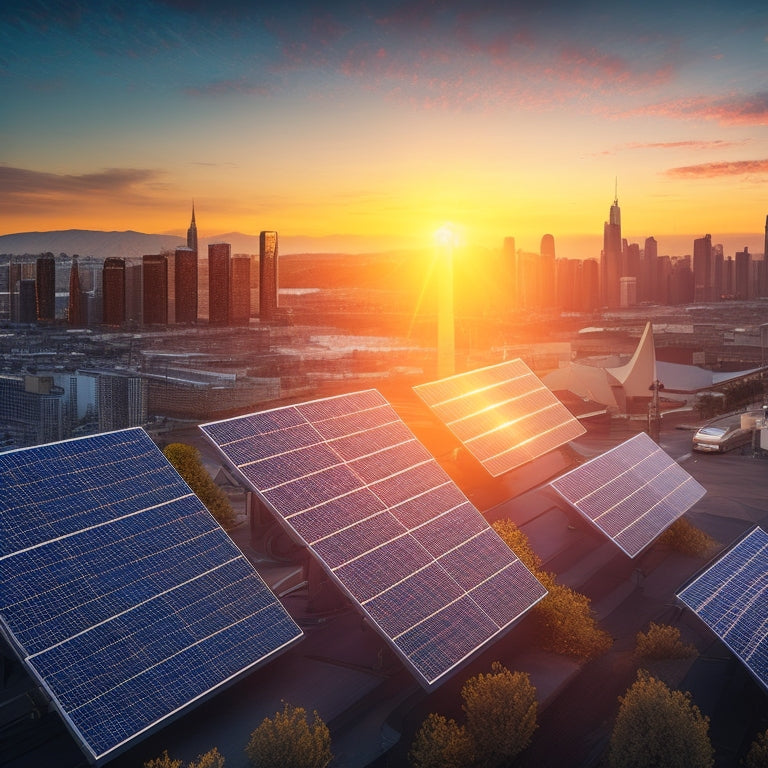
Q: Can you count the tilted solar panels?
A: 5